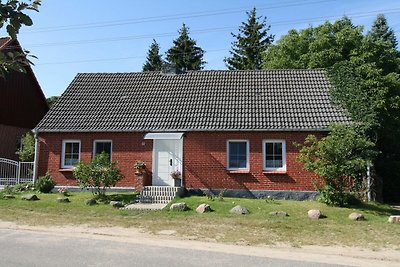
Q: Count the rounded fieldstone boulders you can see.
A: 12